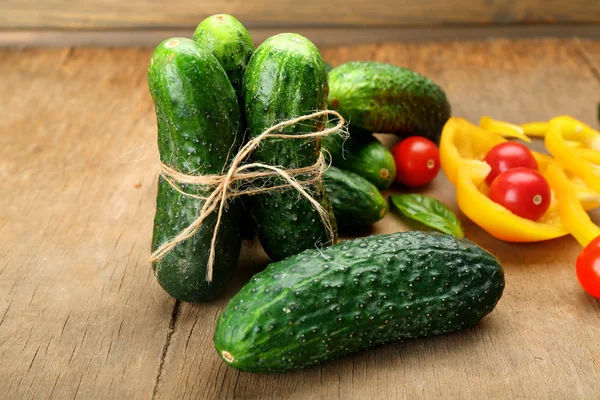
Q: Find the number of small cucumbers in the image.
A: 7